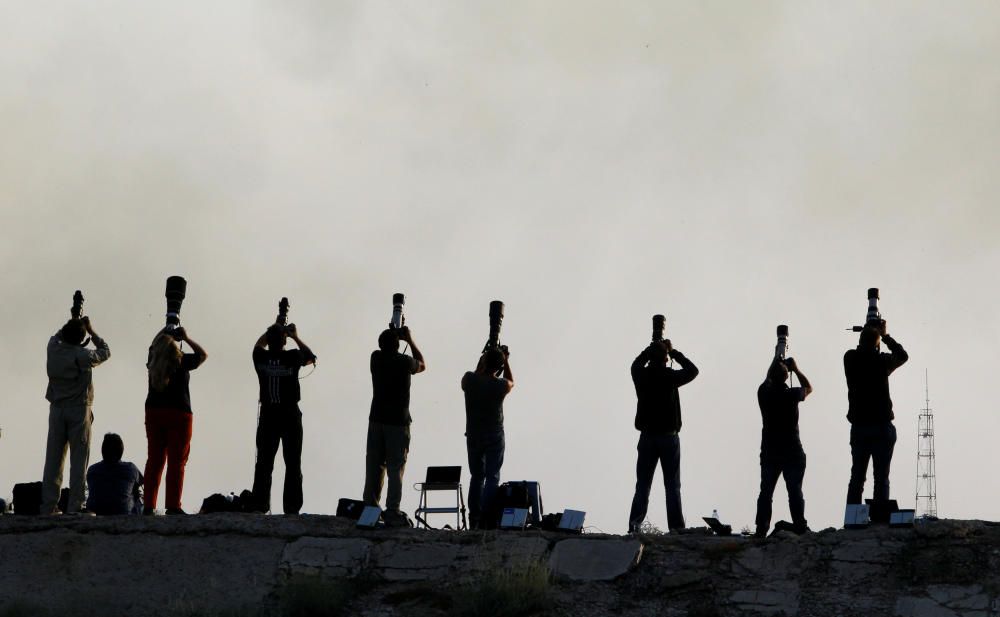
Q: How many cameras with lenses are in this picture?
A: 8